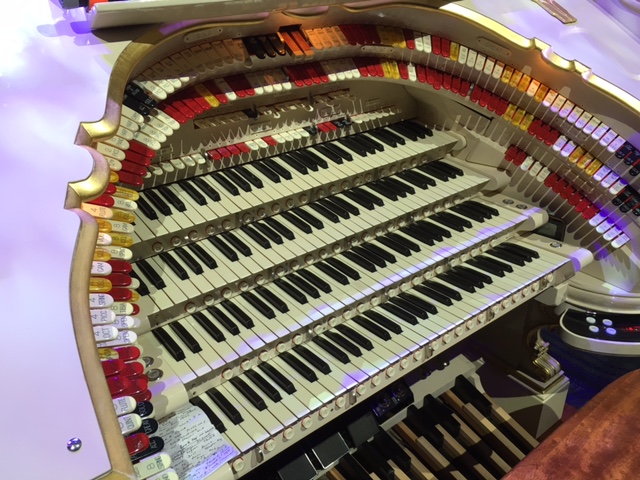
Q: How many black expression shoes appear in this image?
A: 3